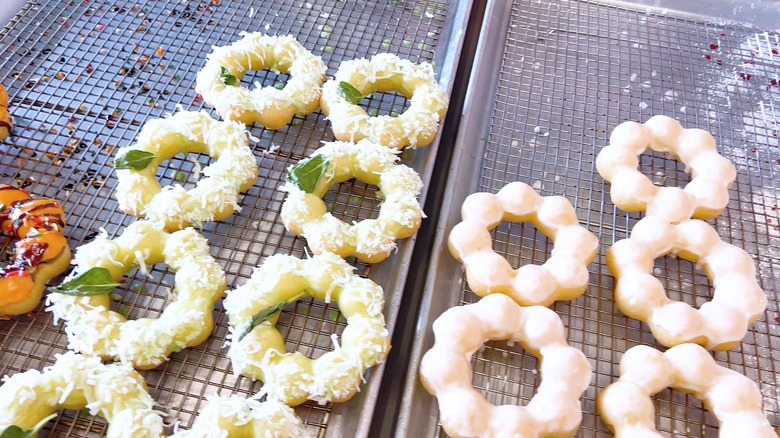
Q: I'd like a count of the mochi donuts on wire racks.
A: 15